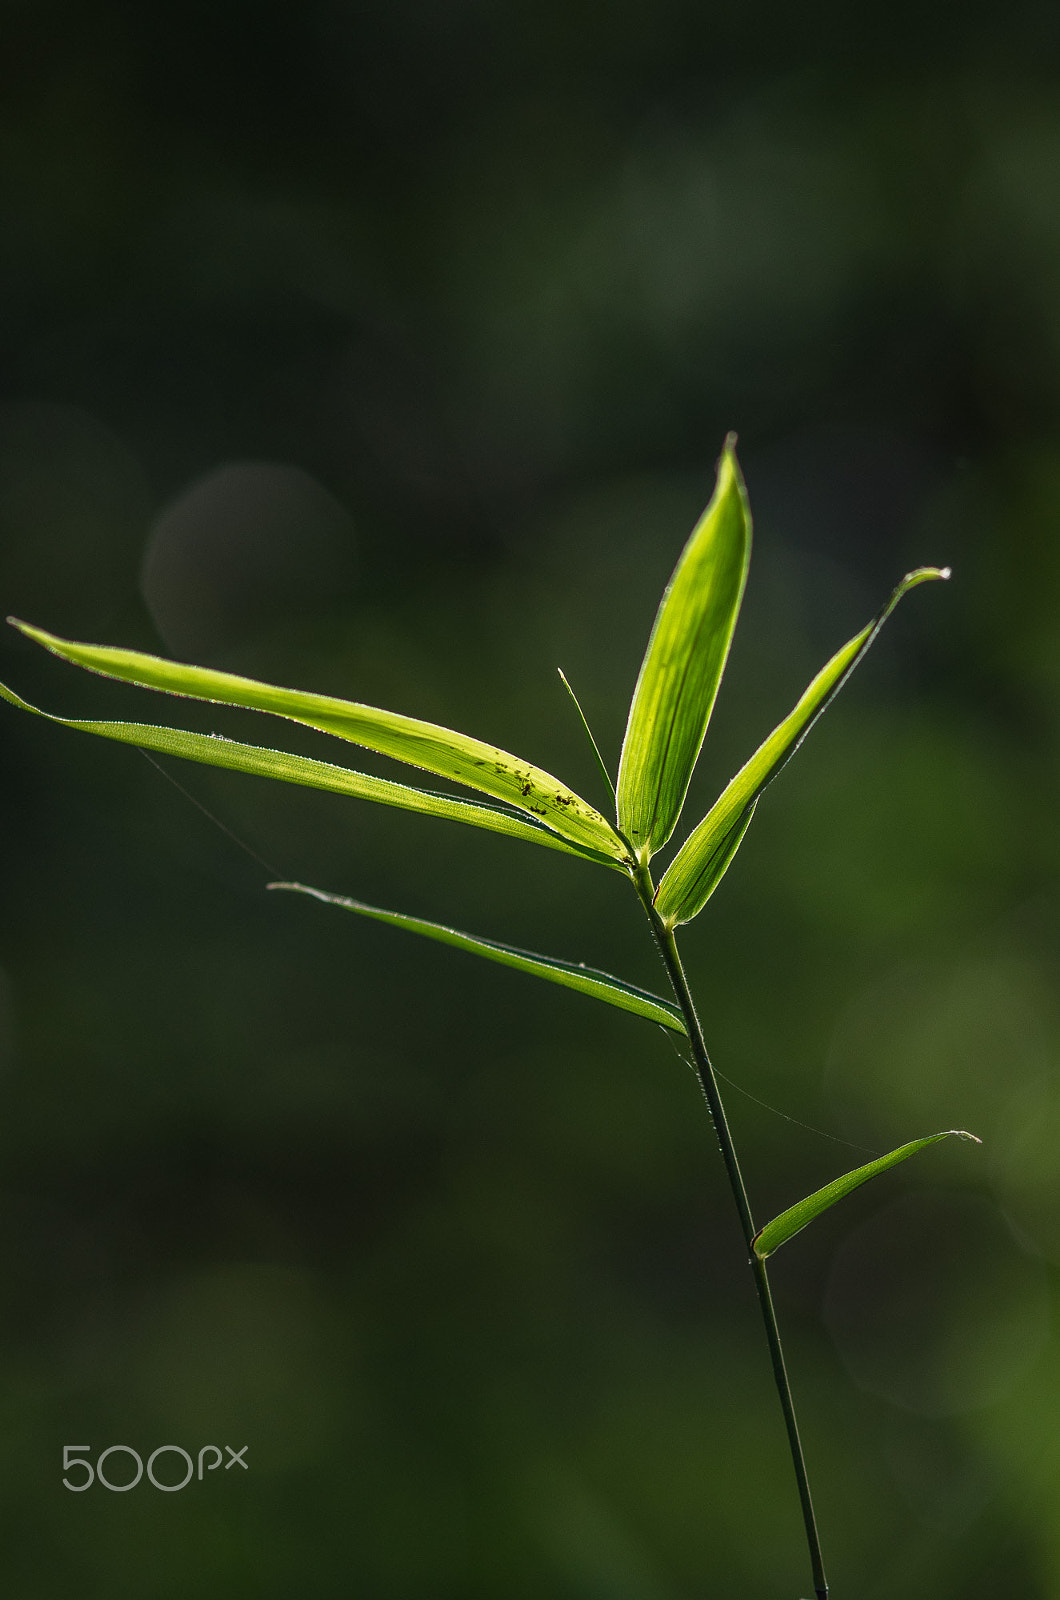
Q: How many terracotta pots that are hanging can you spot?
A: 0